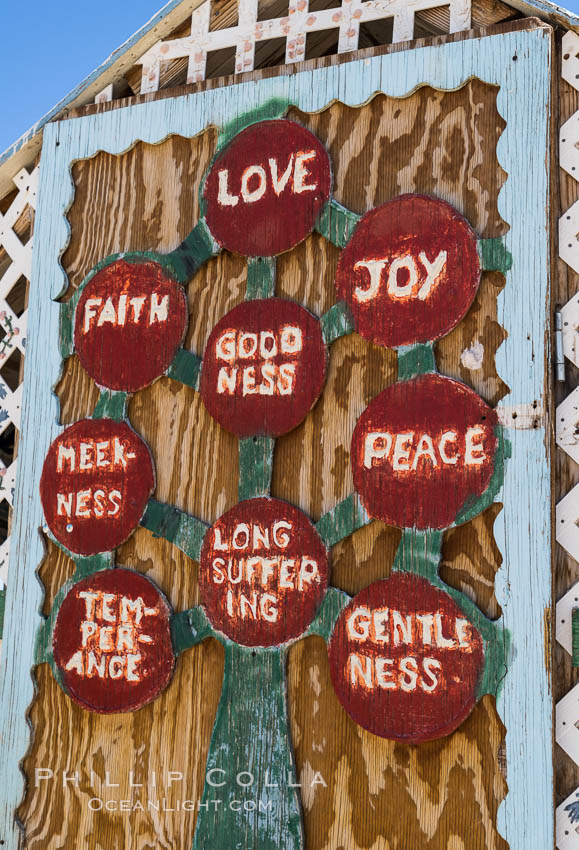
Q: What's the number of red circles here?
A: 9